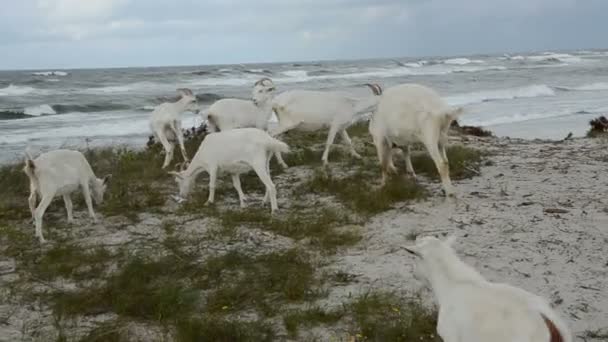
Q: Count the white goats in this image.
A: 7